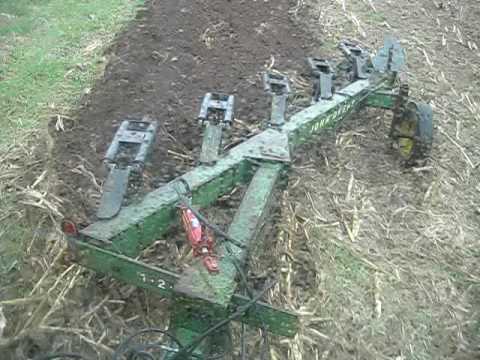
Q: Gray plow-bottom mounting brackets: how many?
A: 5